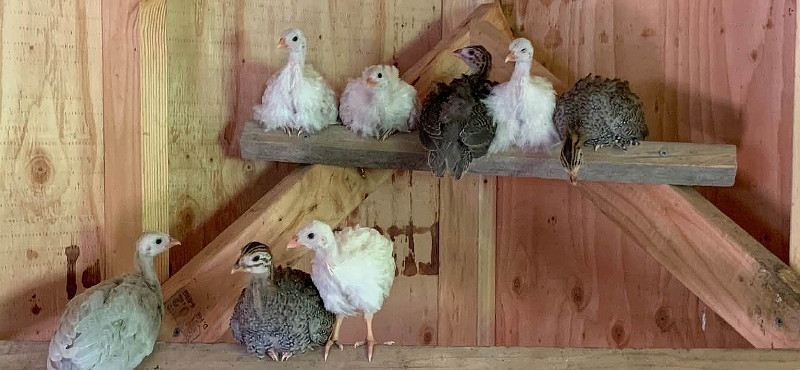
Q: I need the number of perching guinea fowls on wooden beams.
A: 8